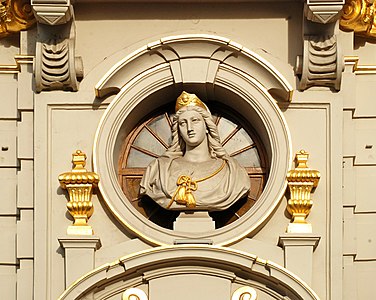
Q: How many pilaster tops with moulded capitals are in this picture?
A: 2